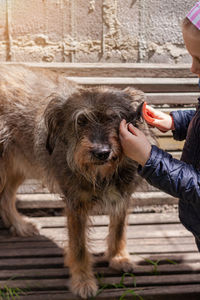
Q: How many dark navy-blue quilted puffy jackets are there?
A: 1